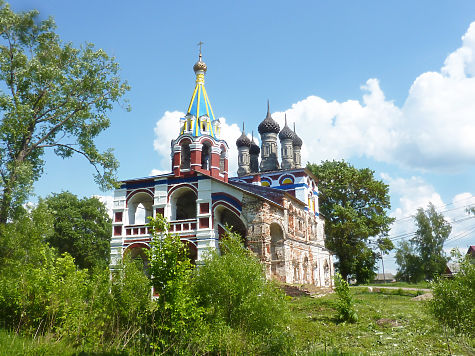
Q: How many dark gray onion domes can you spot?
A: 5